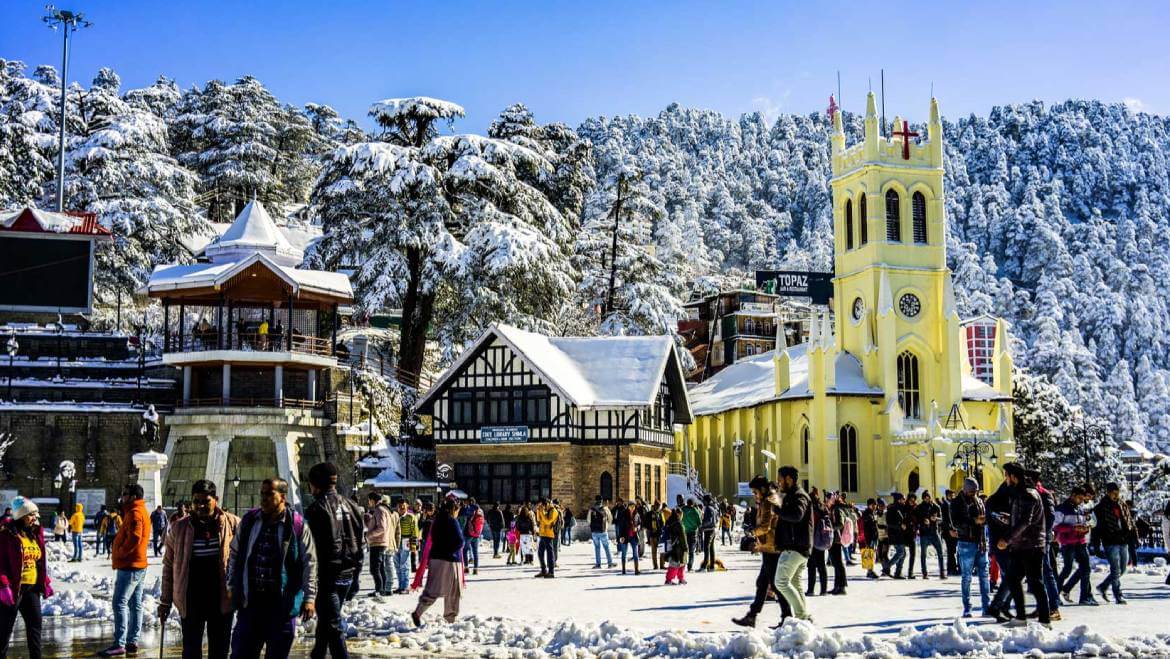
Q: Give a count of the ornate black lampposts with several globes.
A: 2